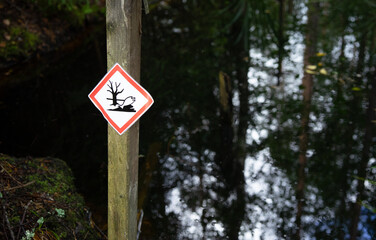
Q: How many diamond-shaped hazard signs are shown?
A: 1